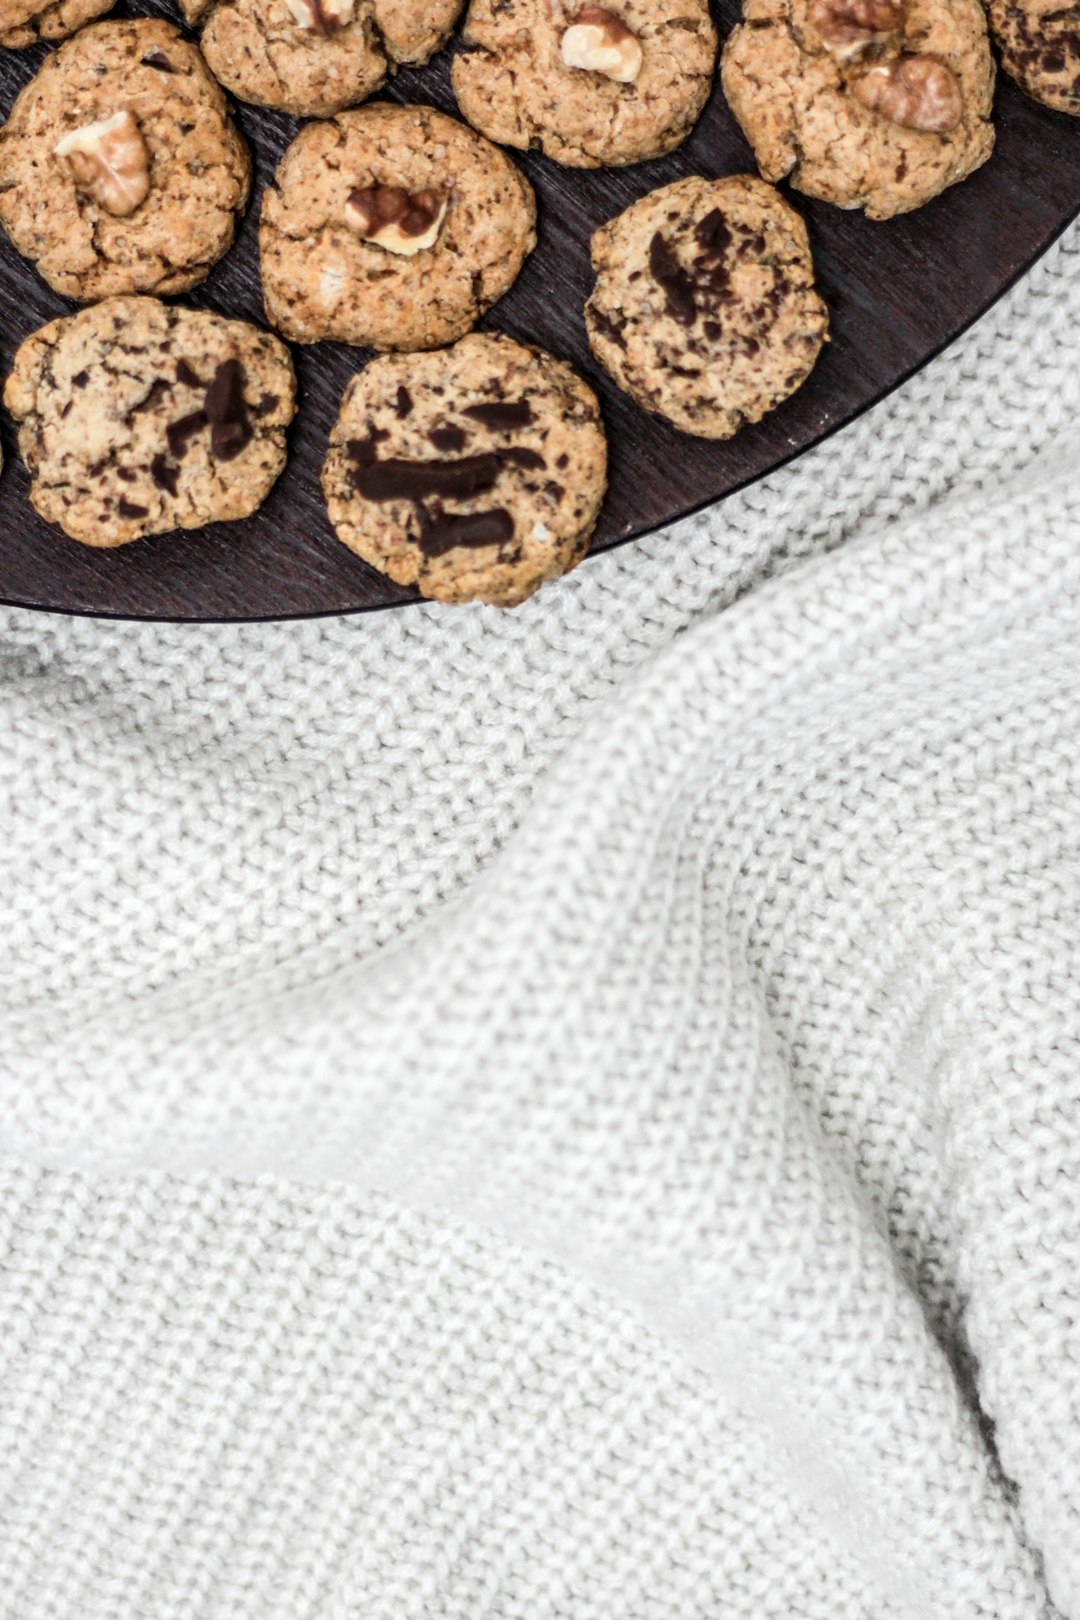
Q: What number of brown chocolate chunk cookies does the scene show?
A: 4